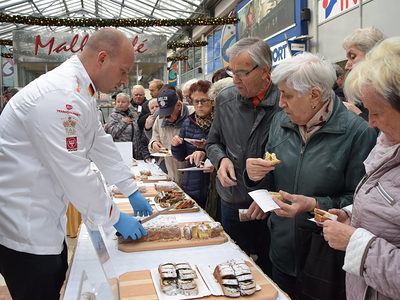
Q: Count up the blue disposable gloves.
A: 2